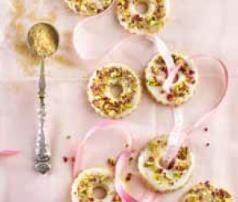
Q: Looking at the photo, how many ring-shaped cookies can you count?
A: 7